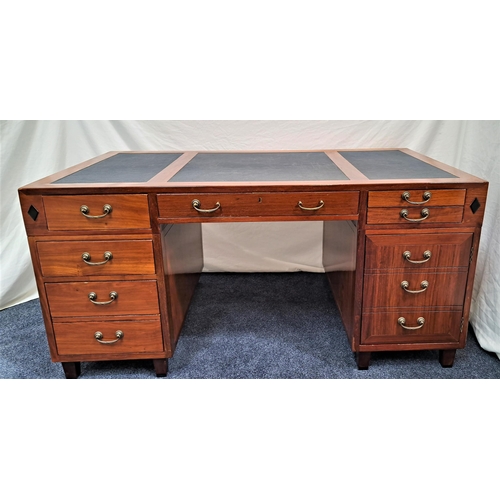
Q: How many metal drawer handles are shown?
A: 11